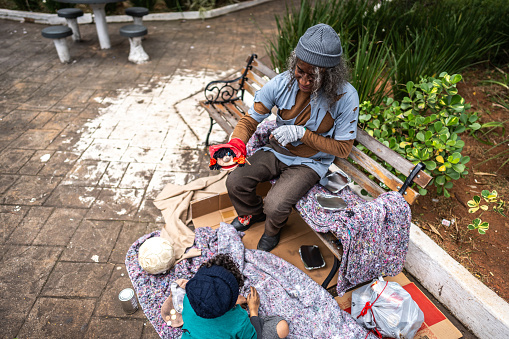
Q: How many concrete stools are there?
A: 4